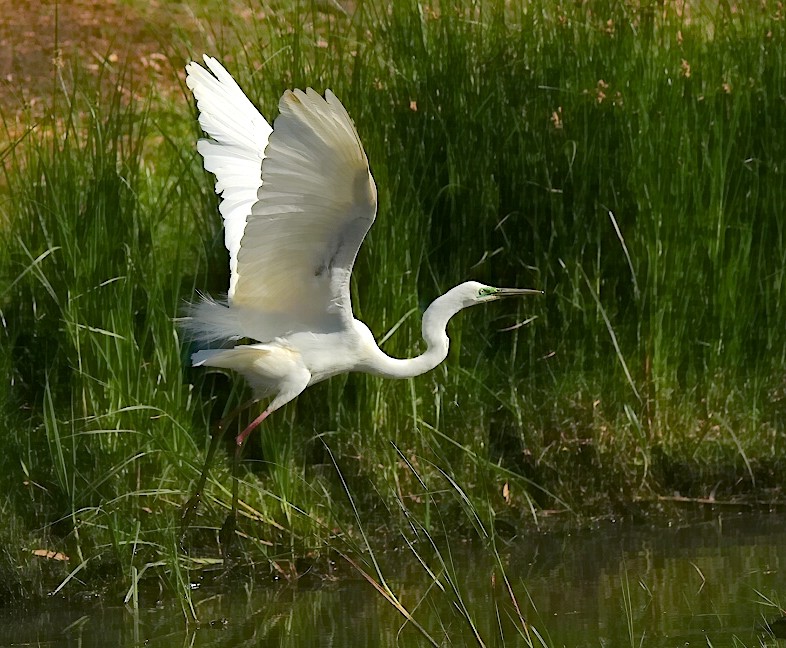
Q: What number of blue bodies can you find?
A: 0